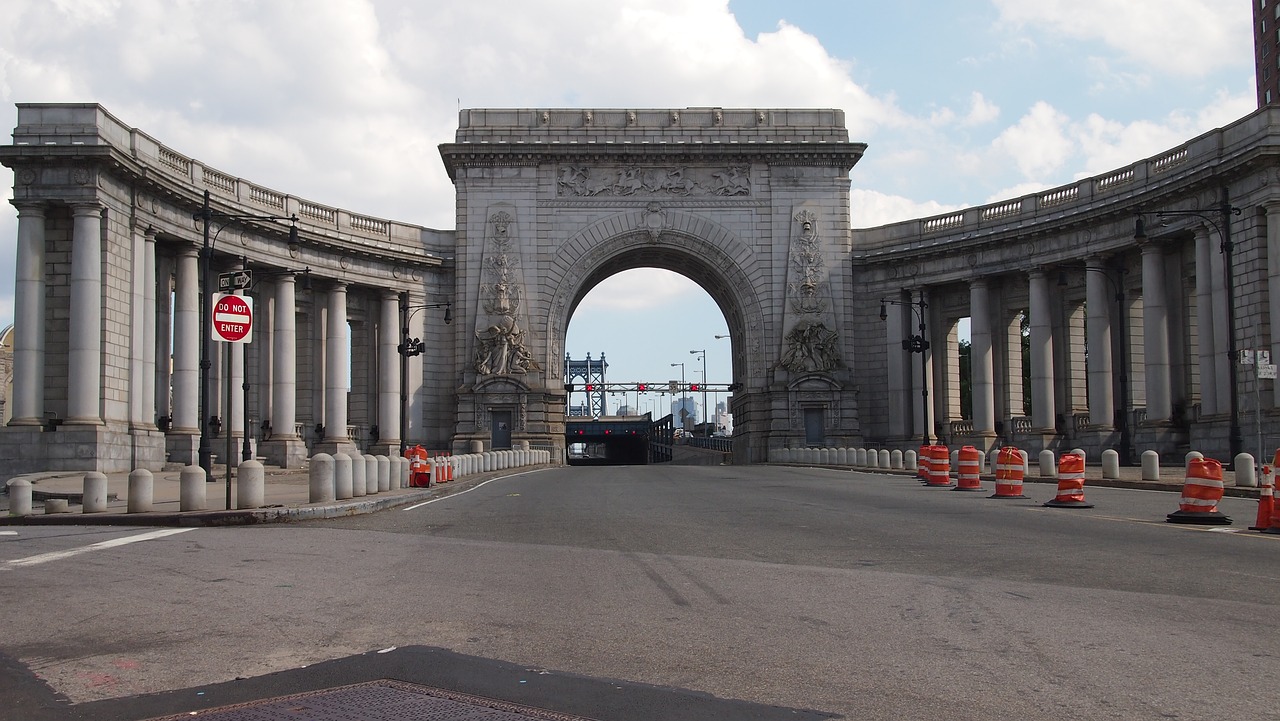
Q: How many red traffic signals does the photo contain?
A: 6